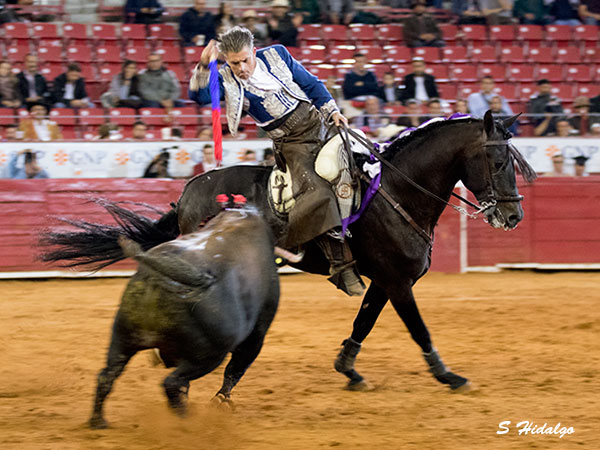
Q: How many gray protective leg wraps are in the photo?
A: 2